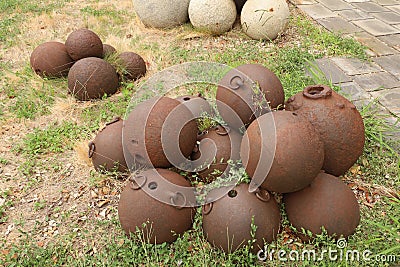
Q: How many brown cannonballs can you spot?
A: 15